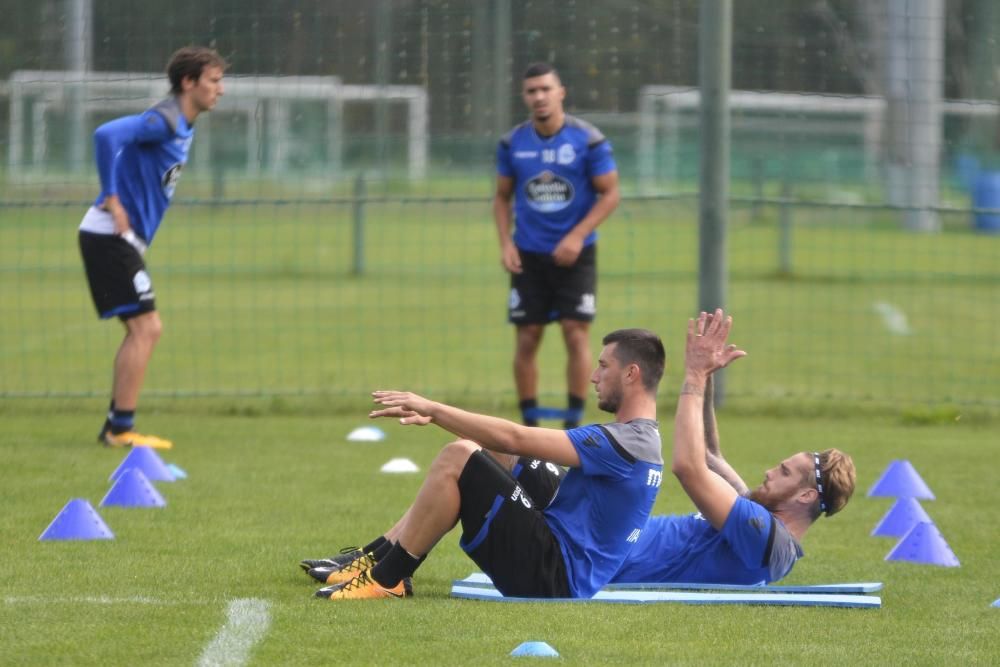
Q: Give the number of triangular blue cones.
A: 6